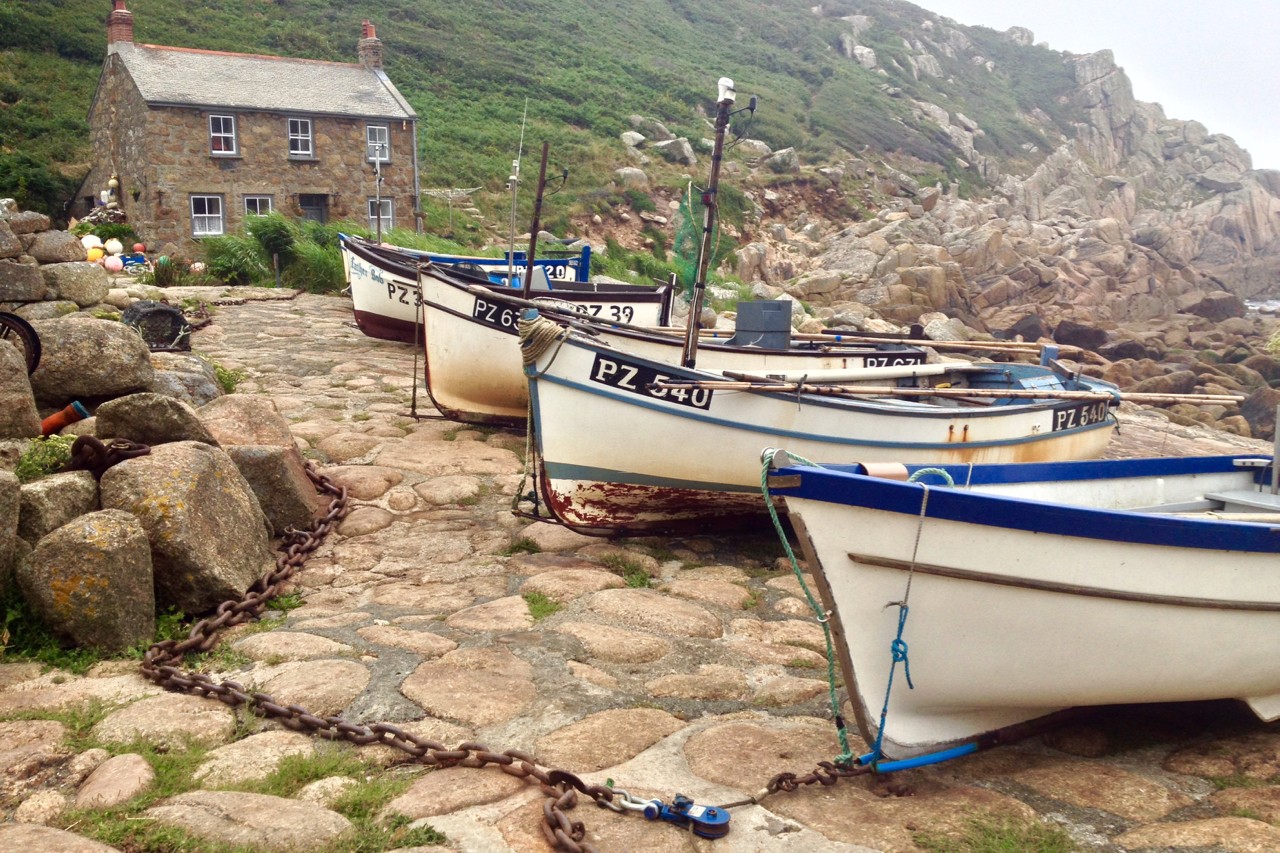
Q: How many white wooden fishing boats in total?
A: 5